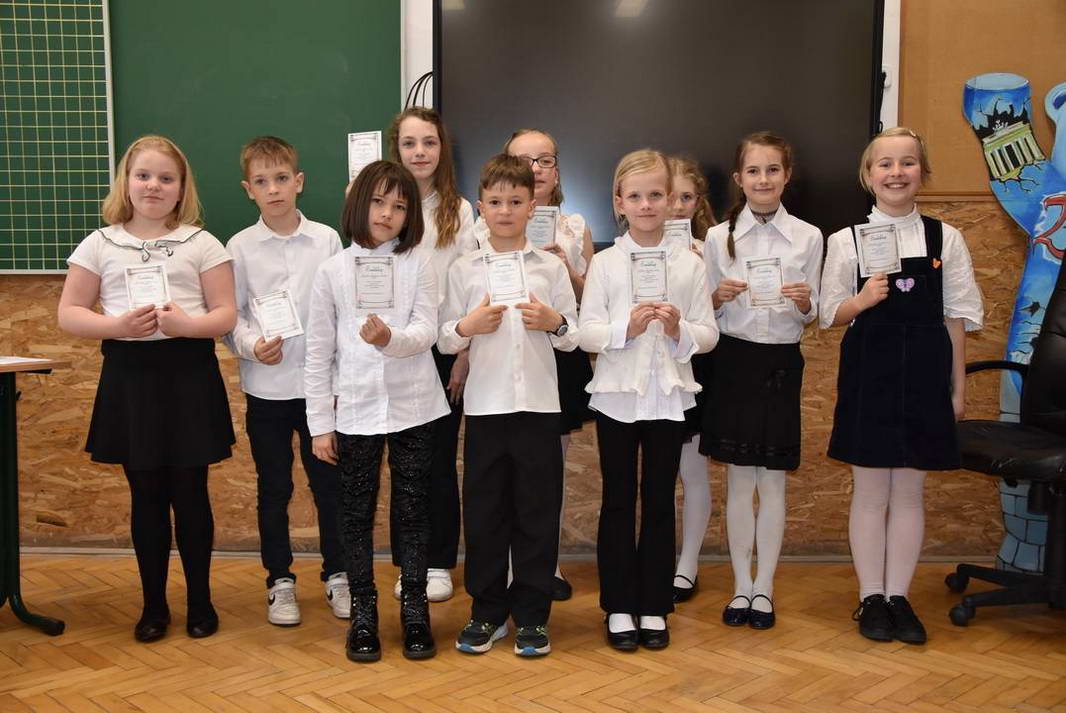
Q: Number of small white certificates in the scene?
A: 10